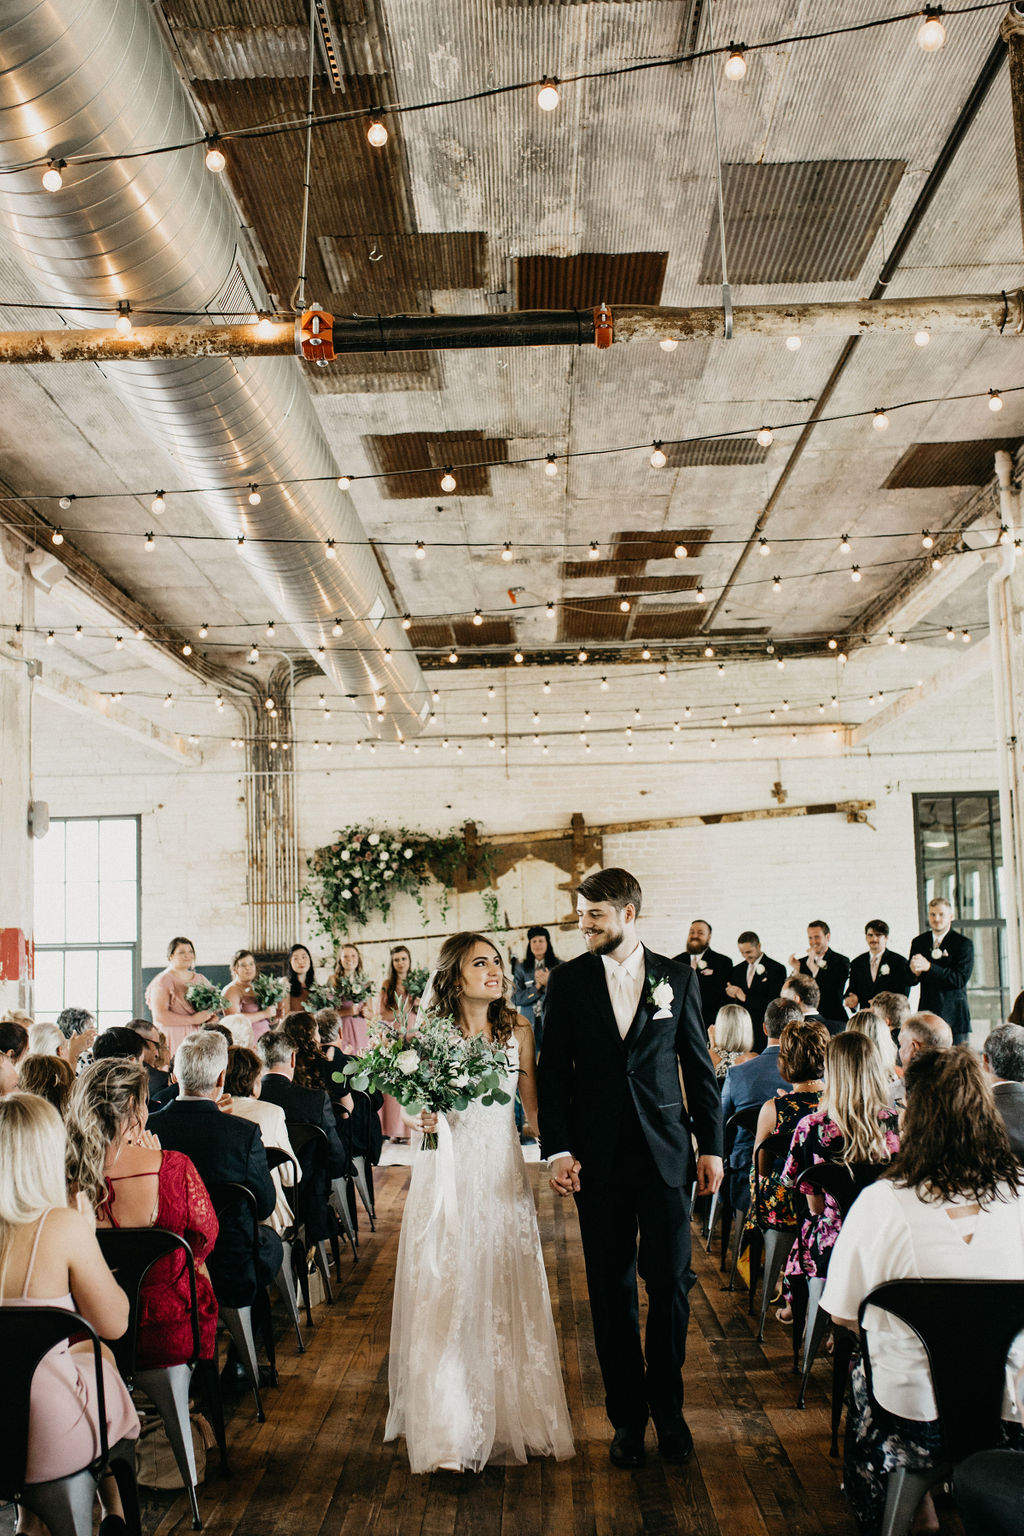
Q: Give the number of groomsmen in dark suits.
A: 5